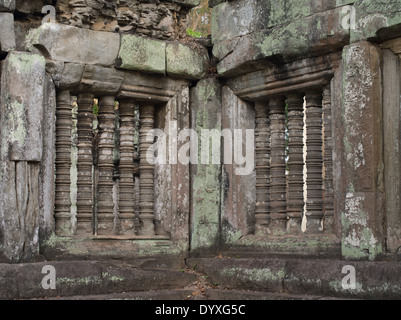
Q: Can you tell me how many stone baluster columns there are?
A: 10